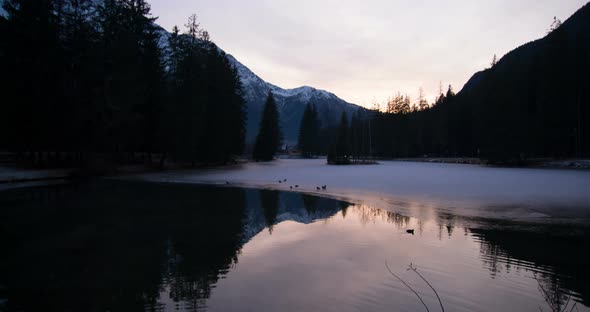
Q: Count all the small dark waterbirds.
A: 8